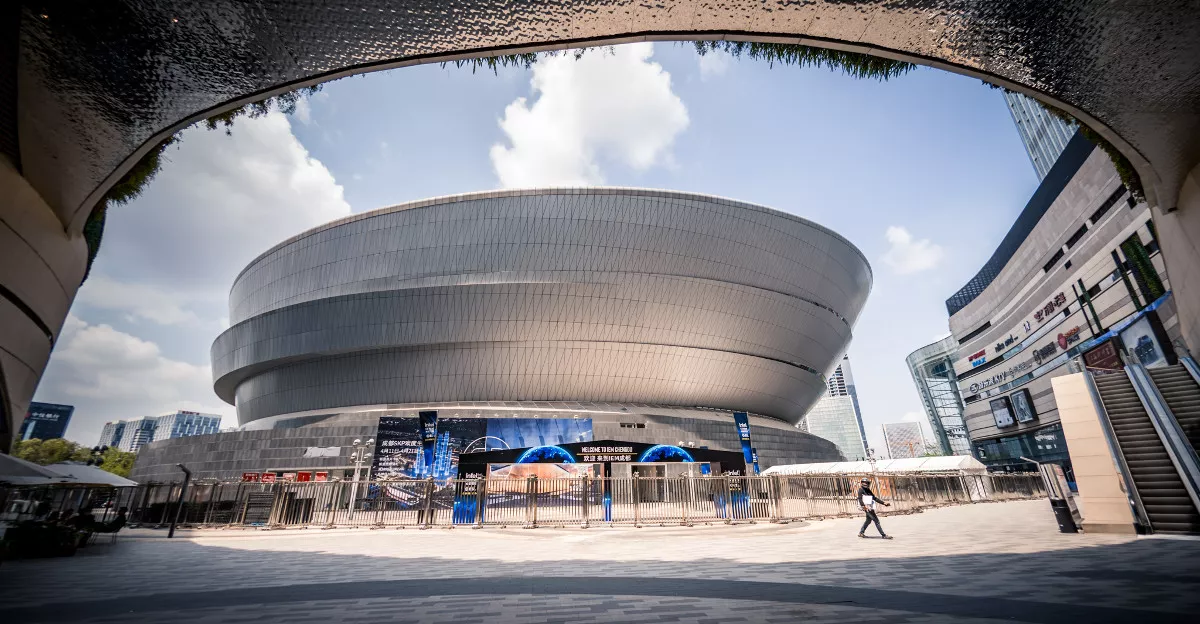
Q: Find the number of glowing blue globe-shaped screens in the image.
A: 2